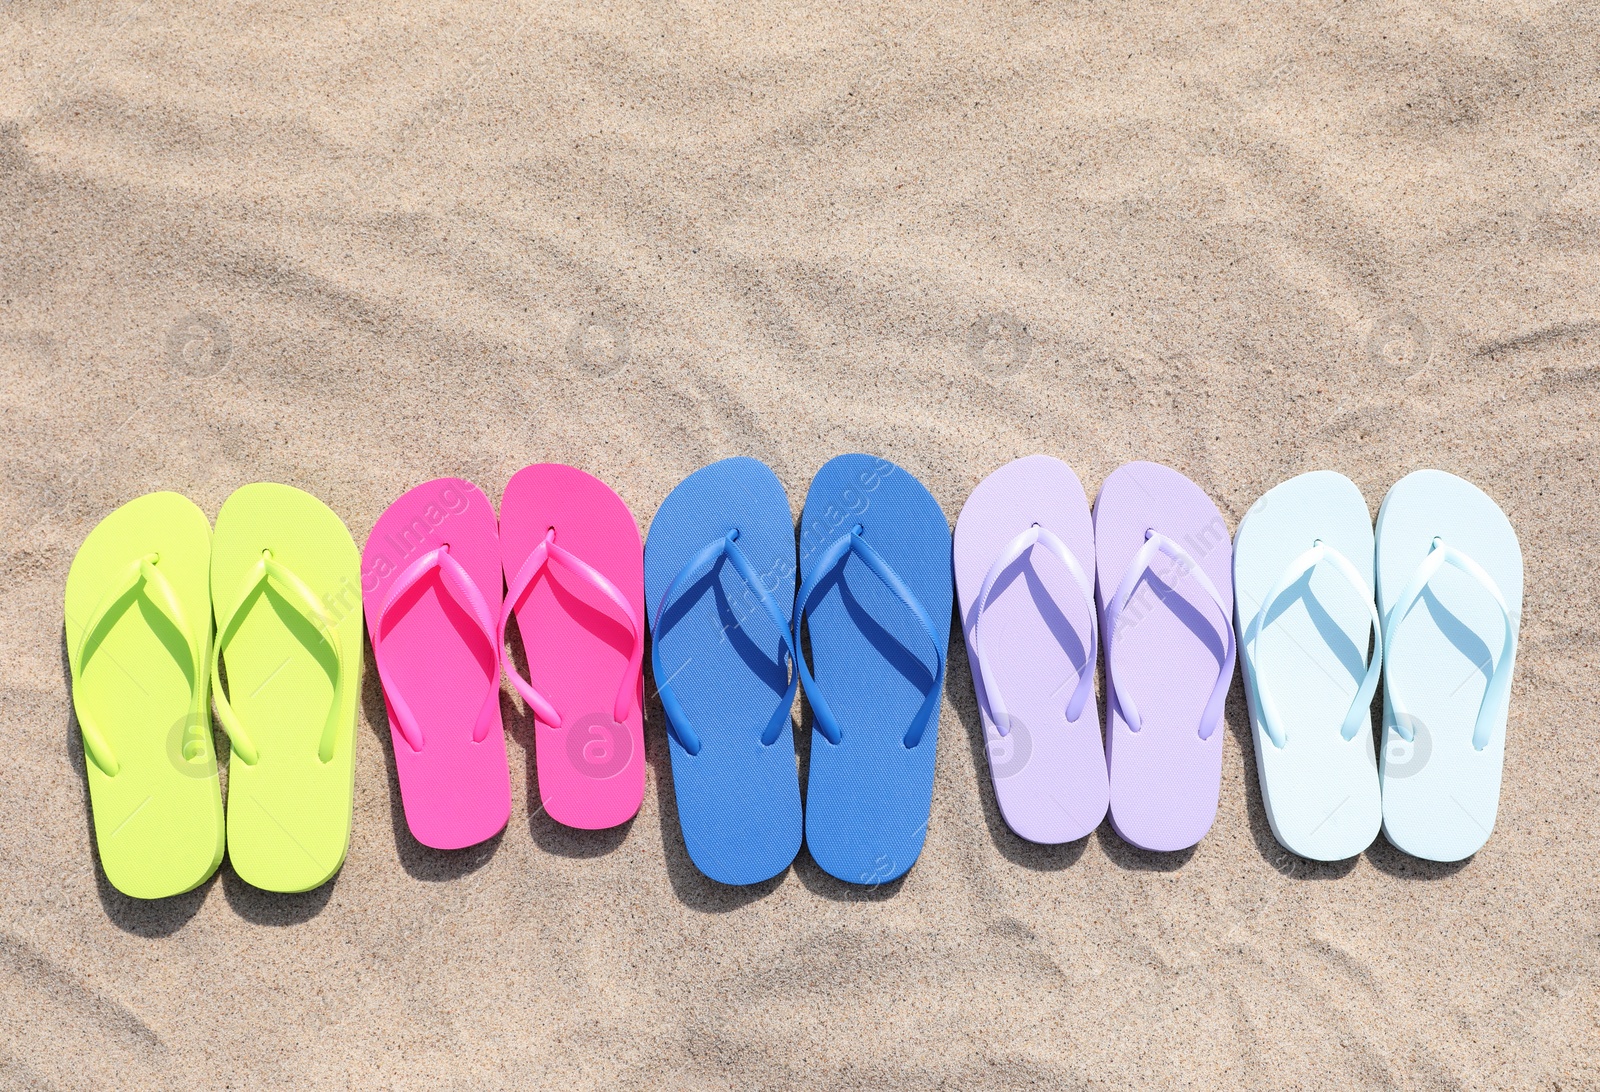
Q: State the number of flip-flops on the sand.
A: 10